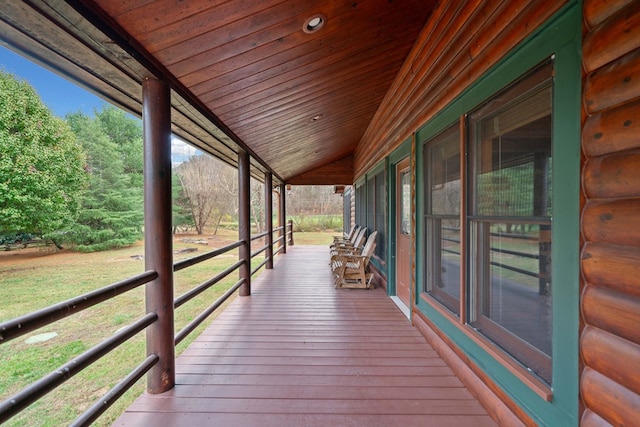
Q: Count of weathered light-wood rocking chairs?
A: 4